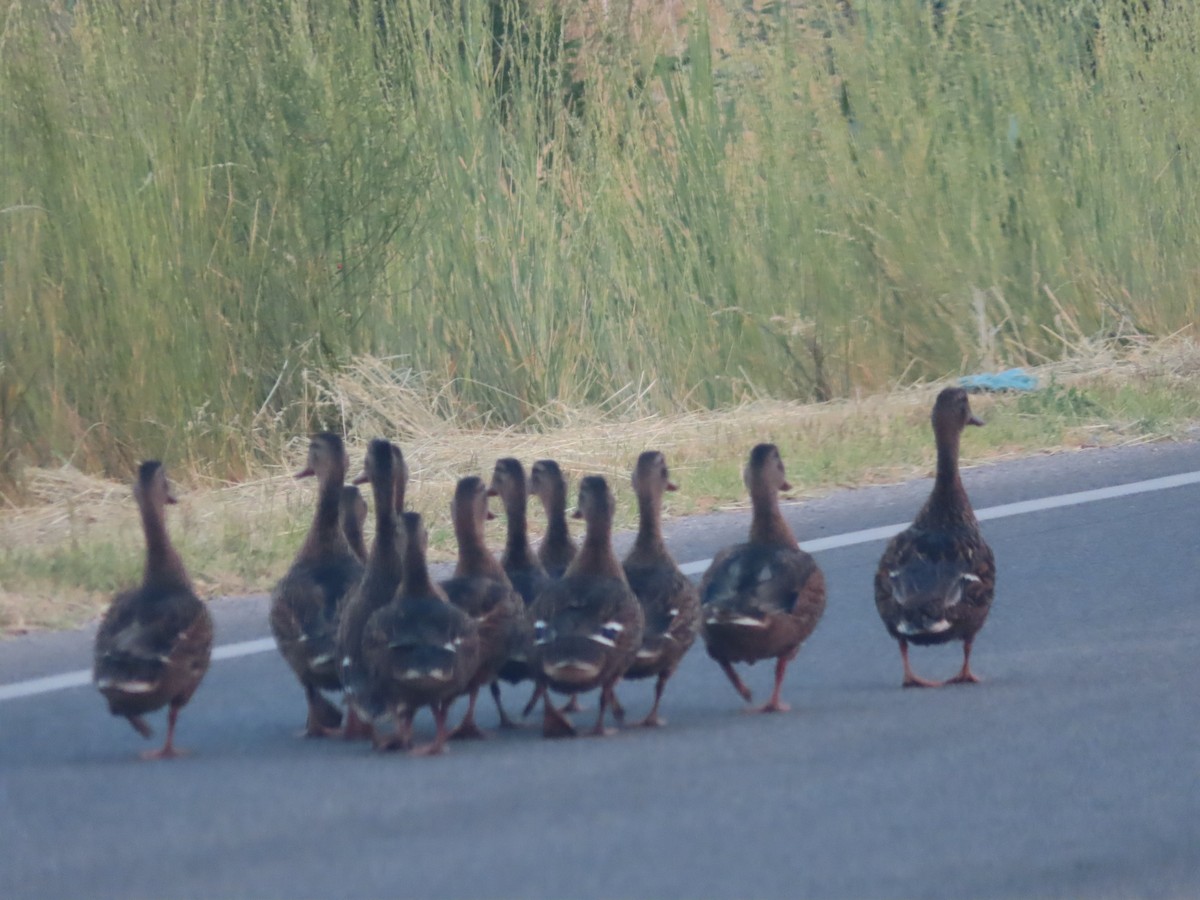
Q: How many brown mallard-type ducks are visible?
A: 13